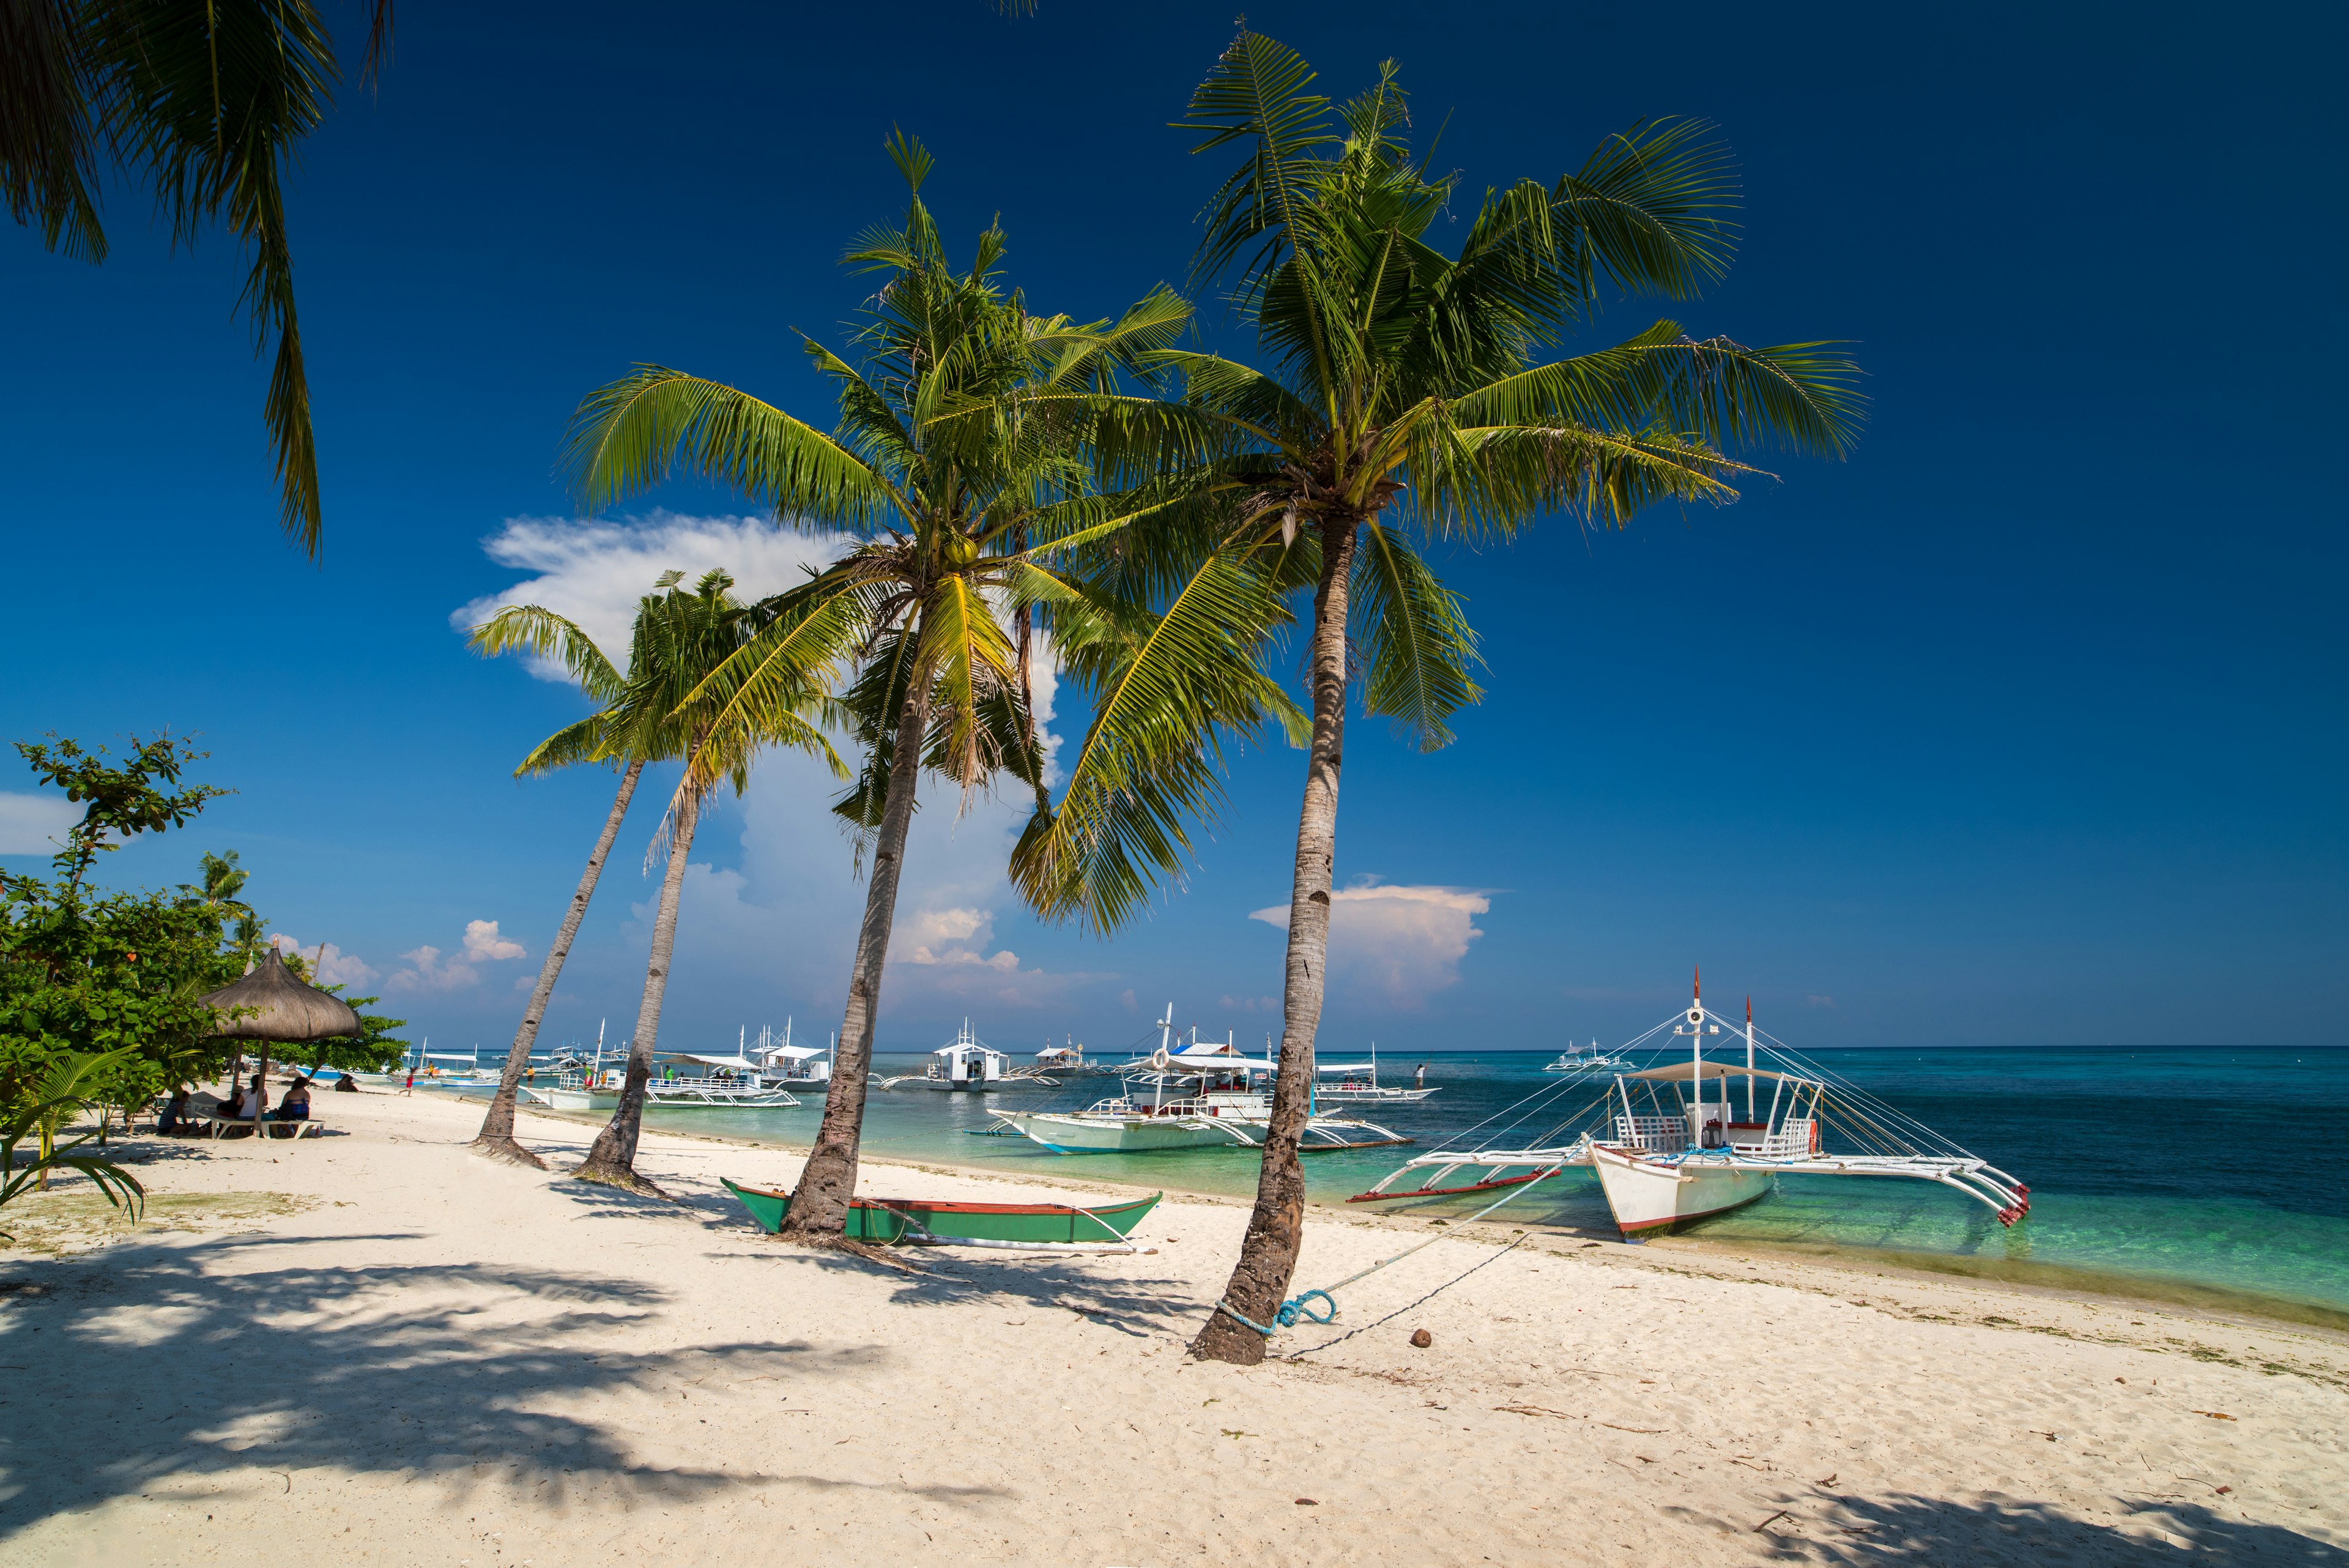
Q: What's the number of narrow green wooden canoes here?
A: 1